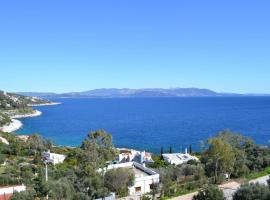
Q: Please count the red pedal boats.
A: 0